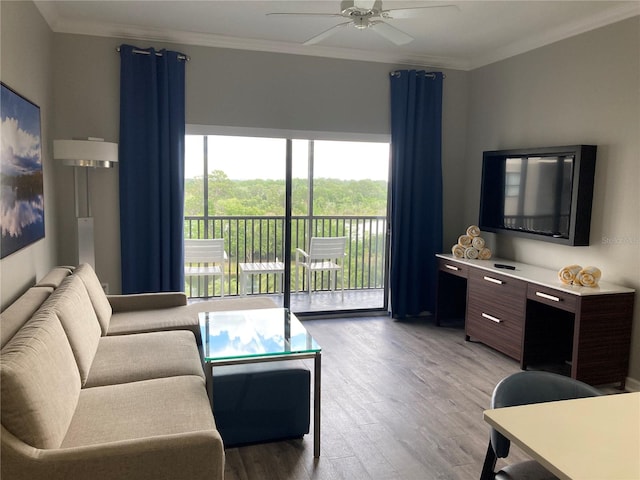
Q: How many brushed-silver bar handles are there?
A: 4